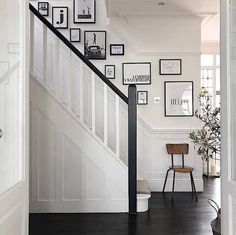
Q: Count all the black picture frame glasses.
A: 11